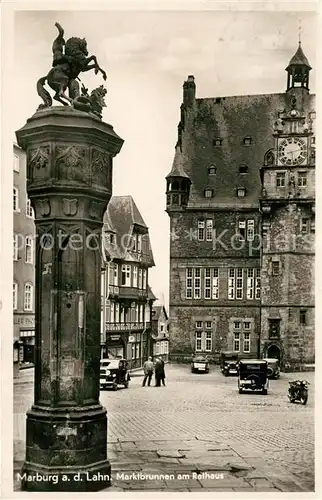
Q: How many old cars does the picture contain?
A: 5